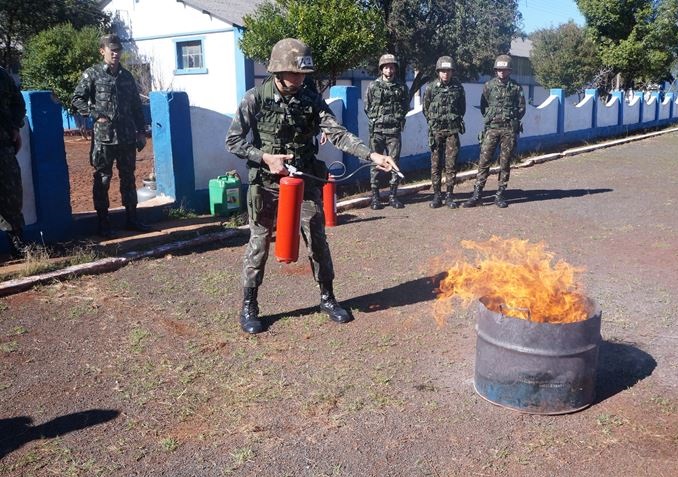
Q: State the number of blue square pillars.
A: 9